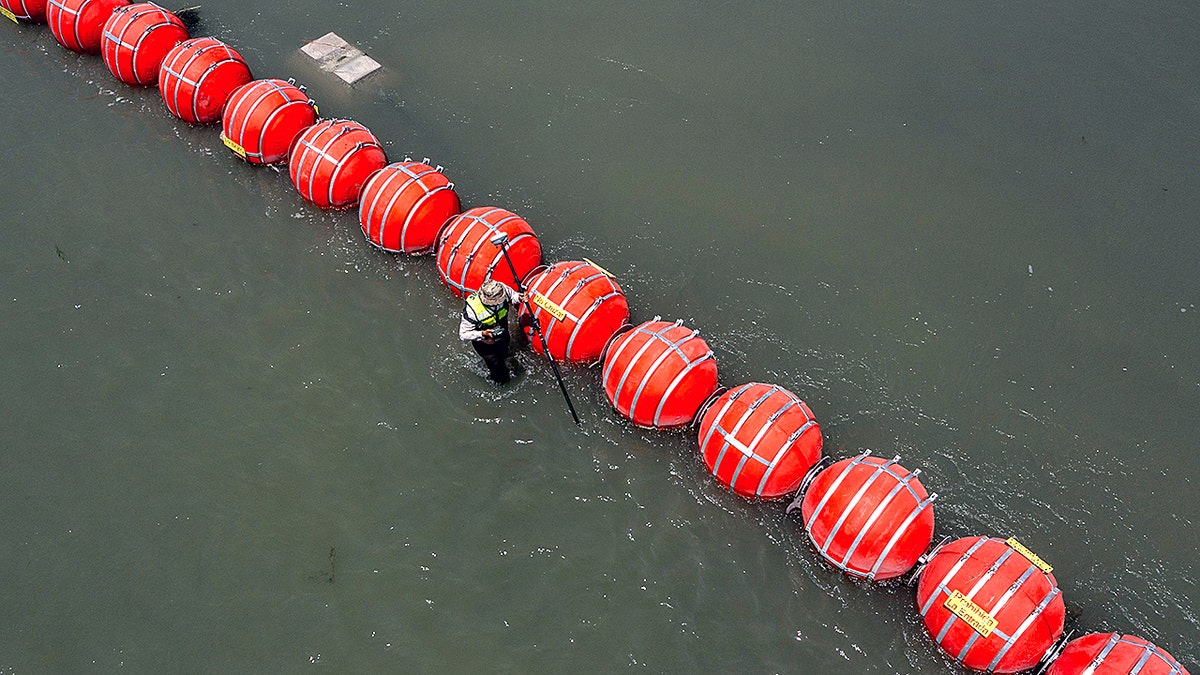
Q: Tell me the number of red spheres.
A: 14